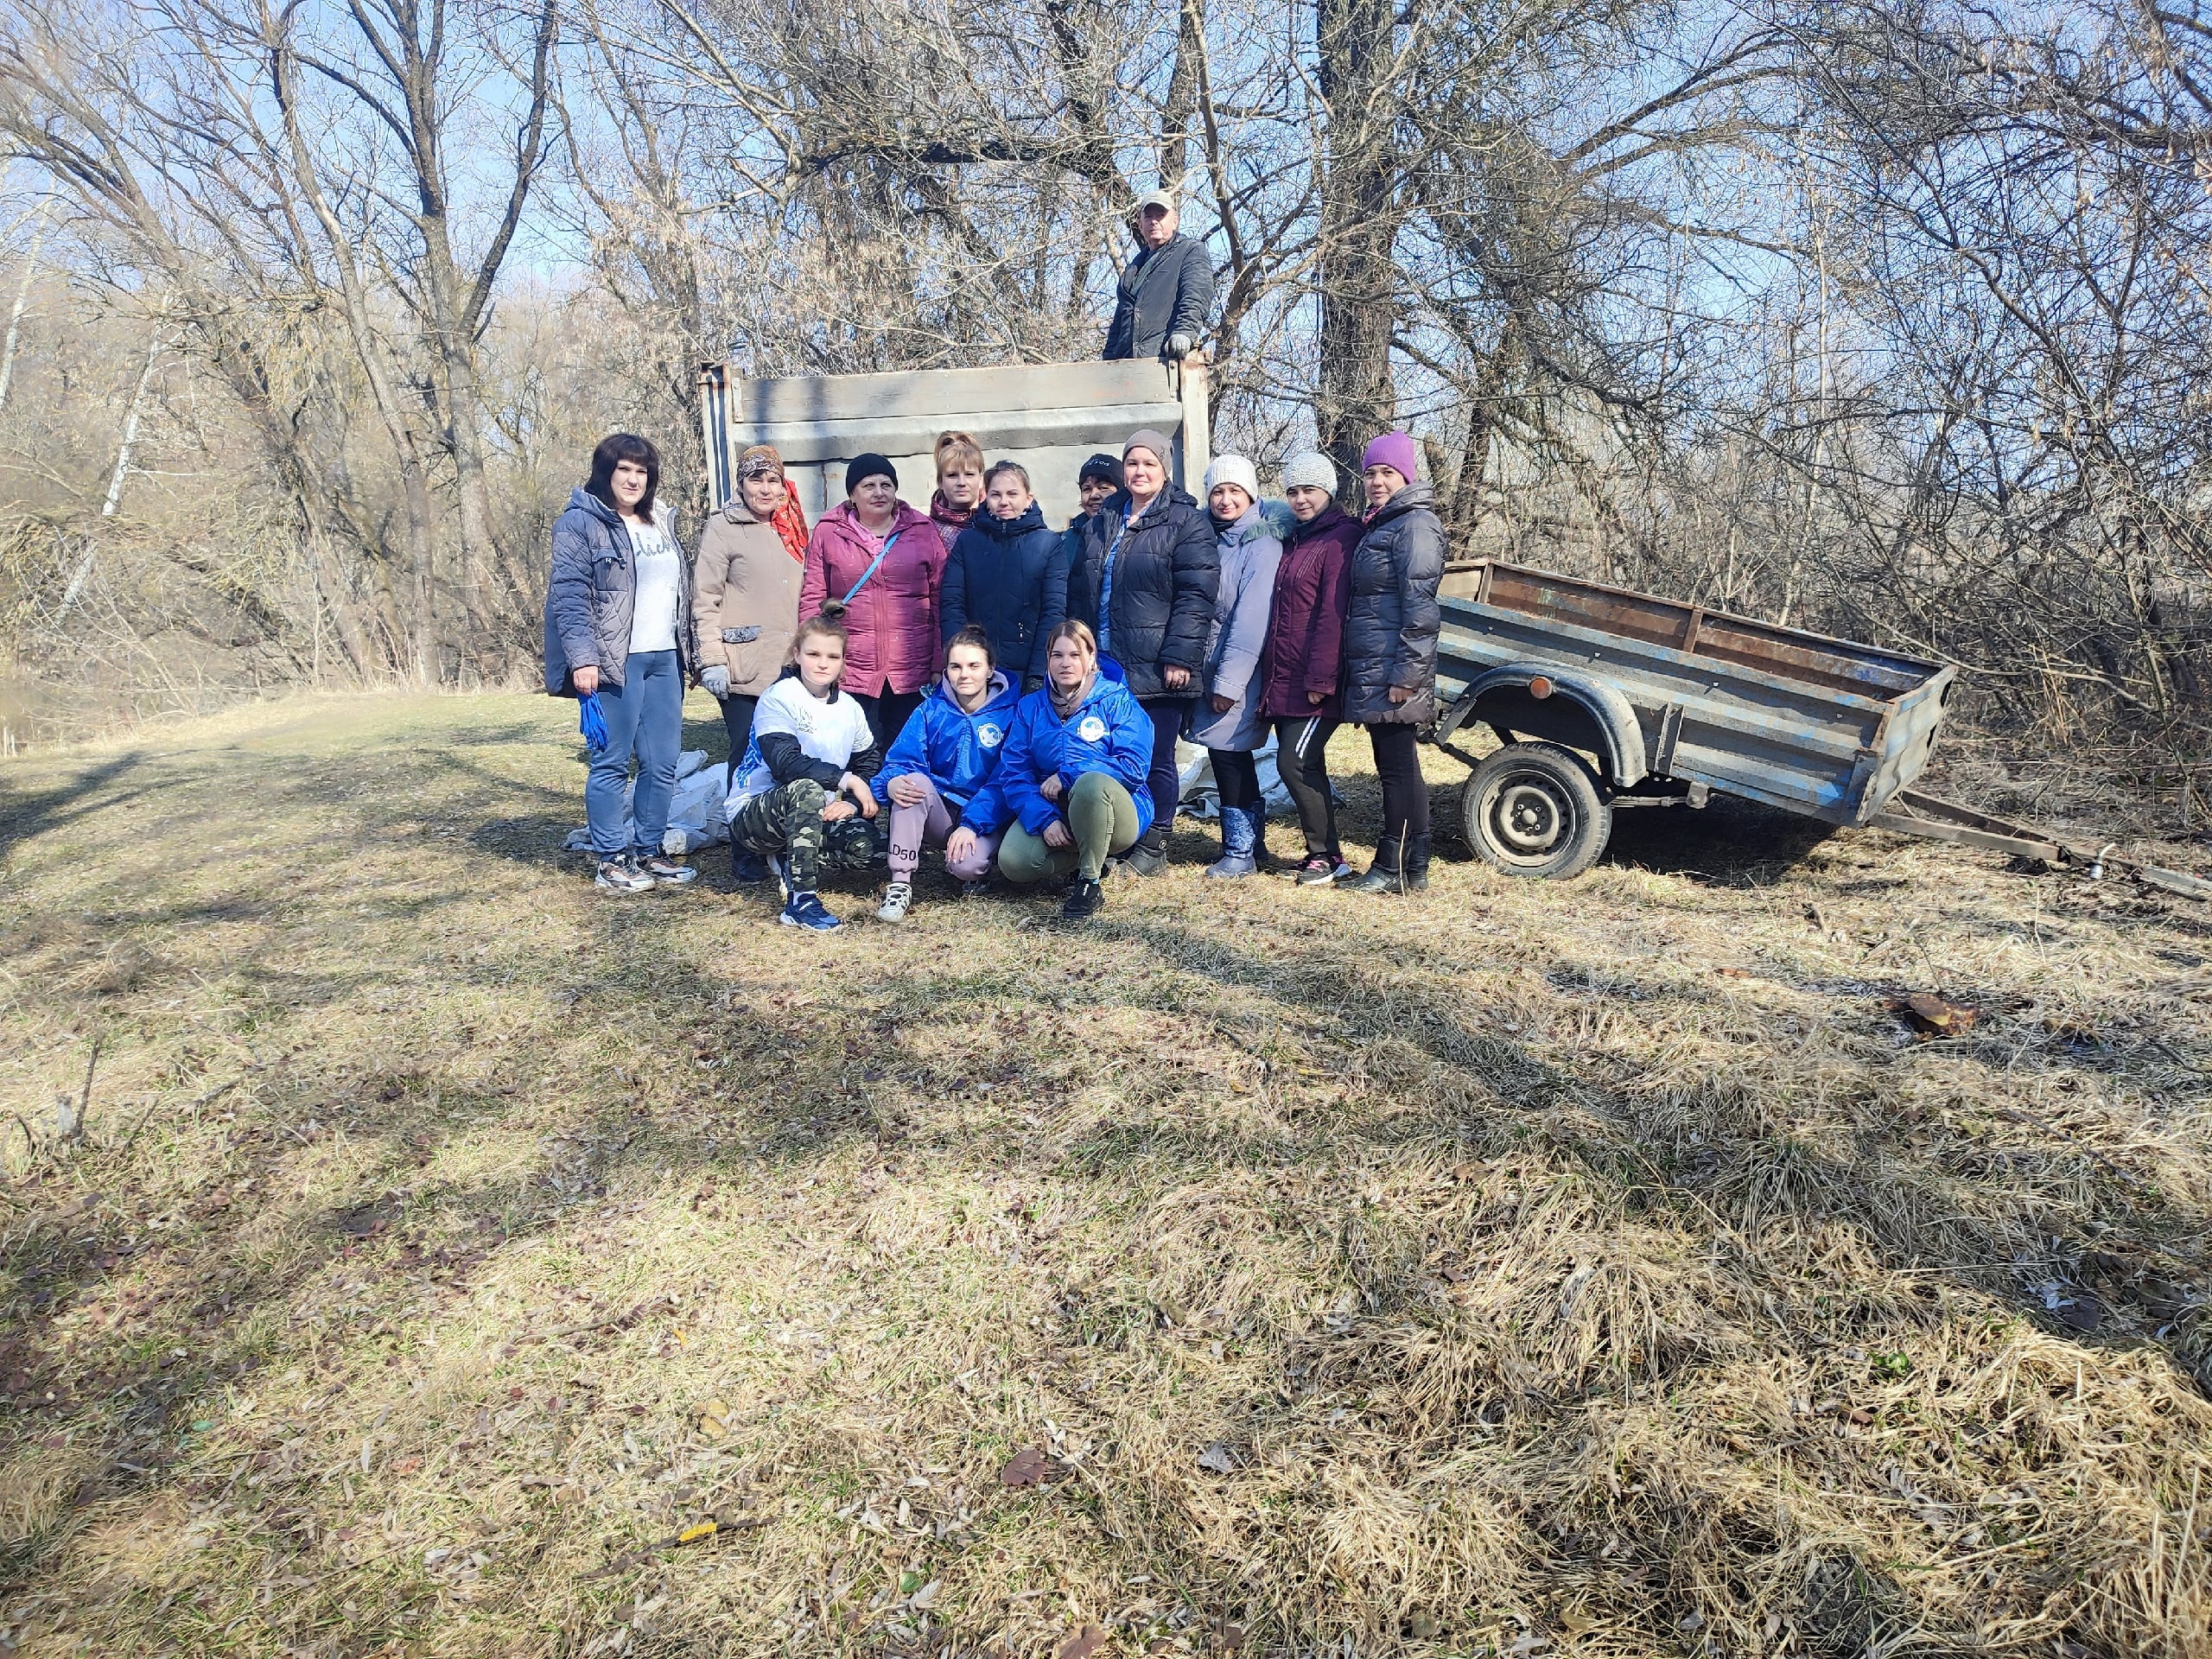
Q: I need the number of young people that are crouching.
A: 3